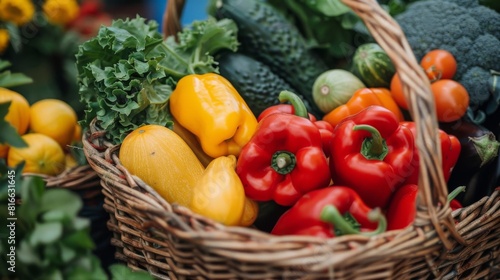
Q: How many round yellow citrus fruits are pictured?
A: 3